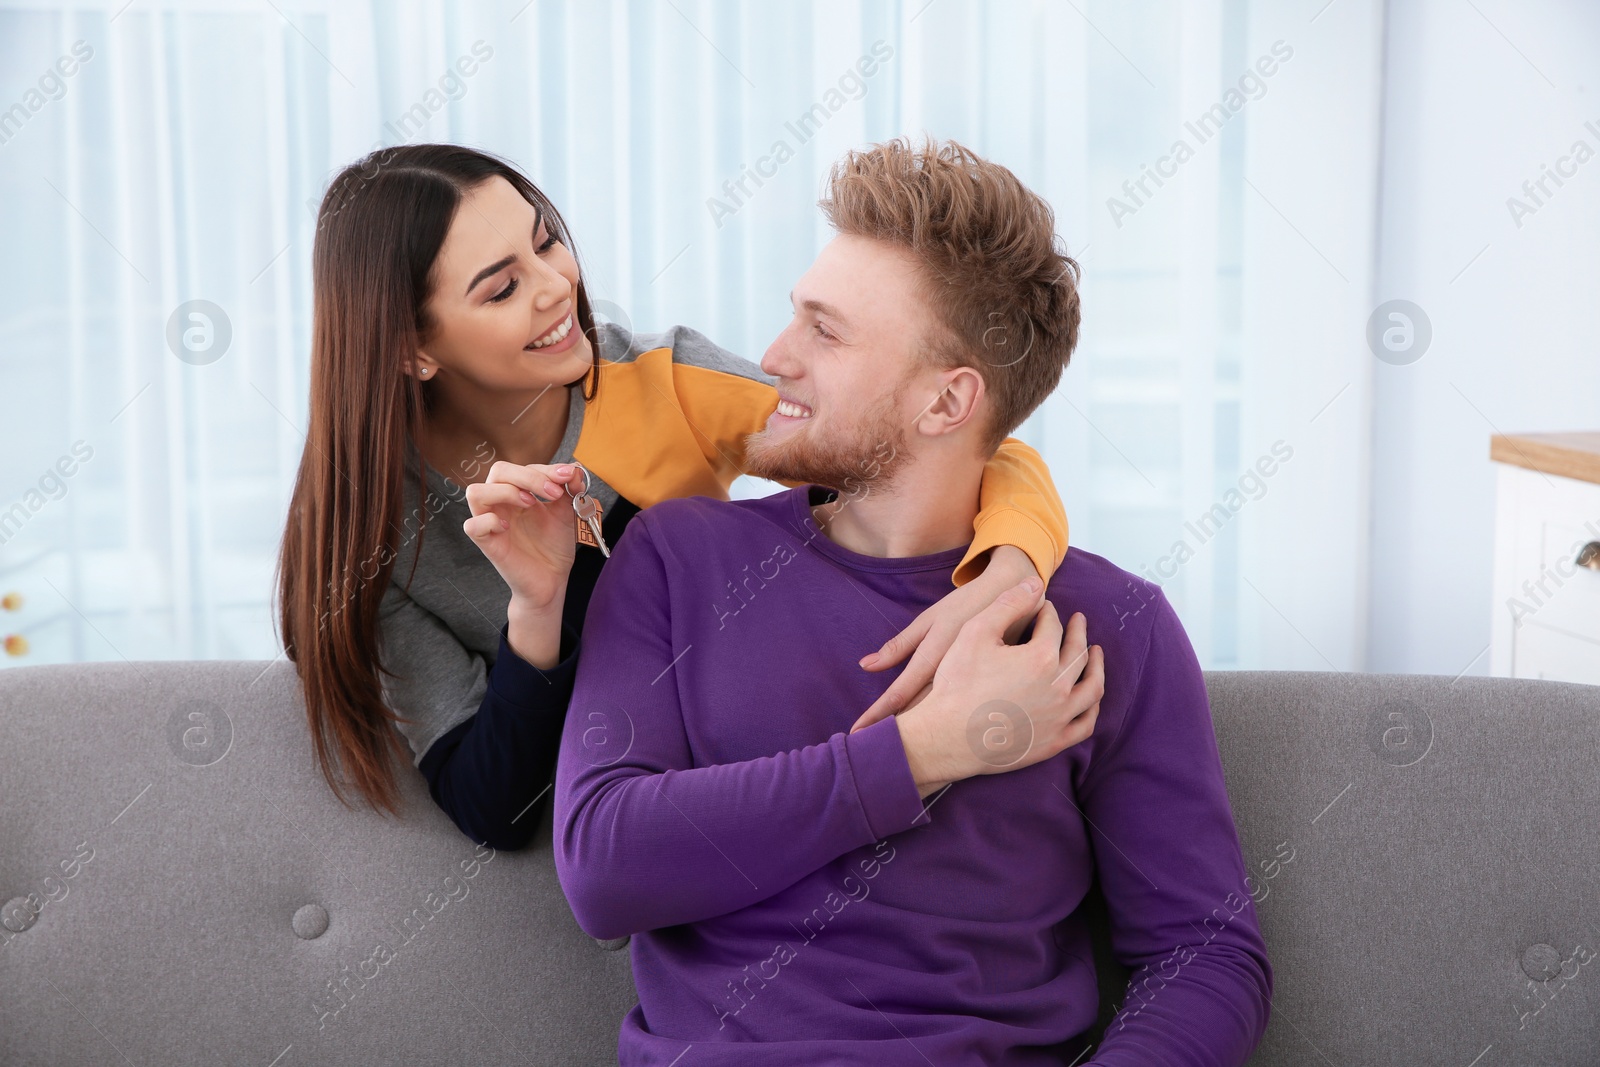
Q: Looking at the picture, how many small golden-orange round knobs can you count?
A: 2